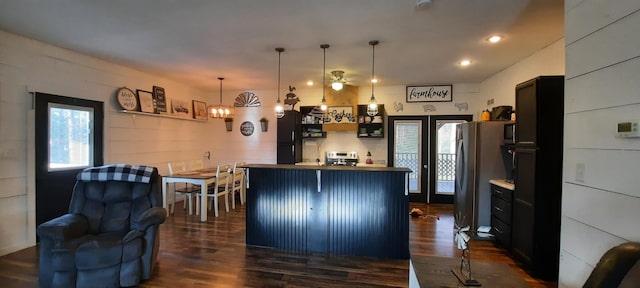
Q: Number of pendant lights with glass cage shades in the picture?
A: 3